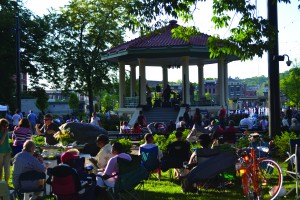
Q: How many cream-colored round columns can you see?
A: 8